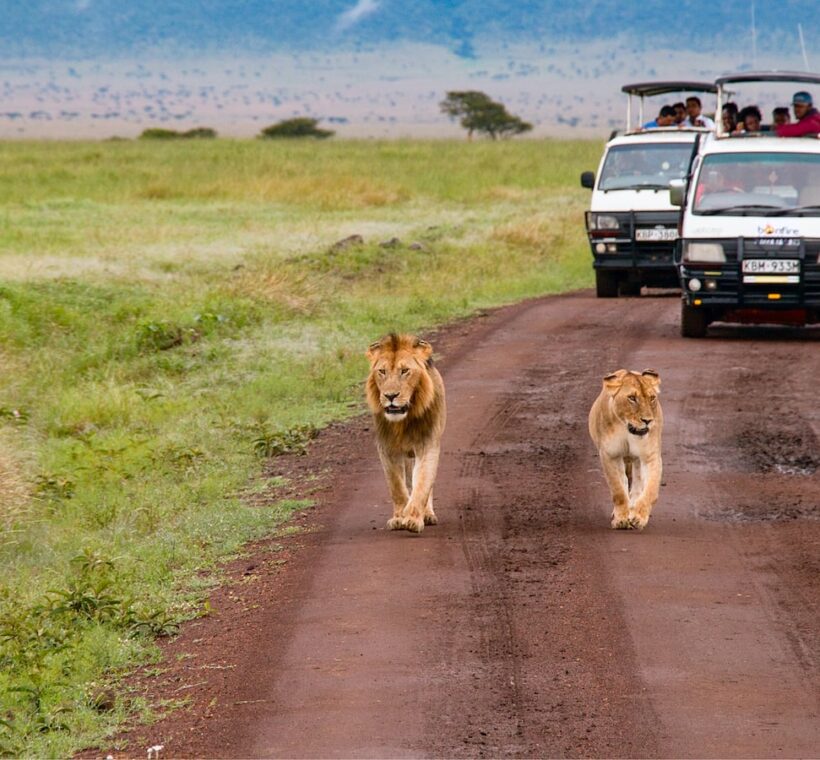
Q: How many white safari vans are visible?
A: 2